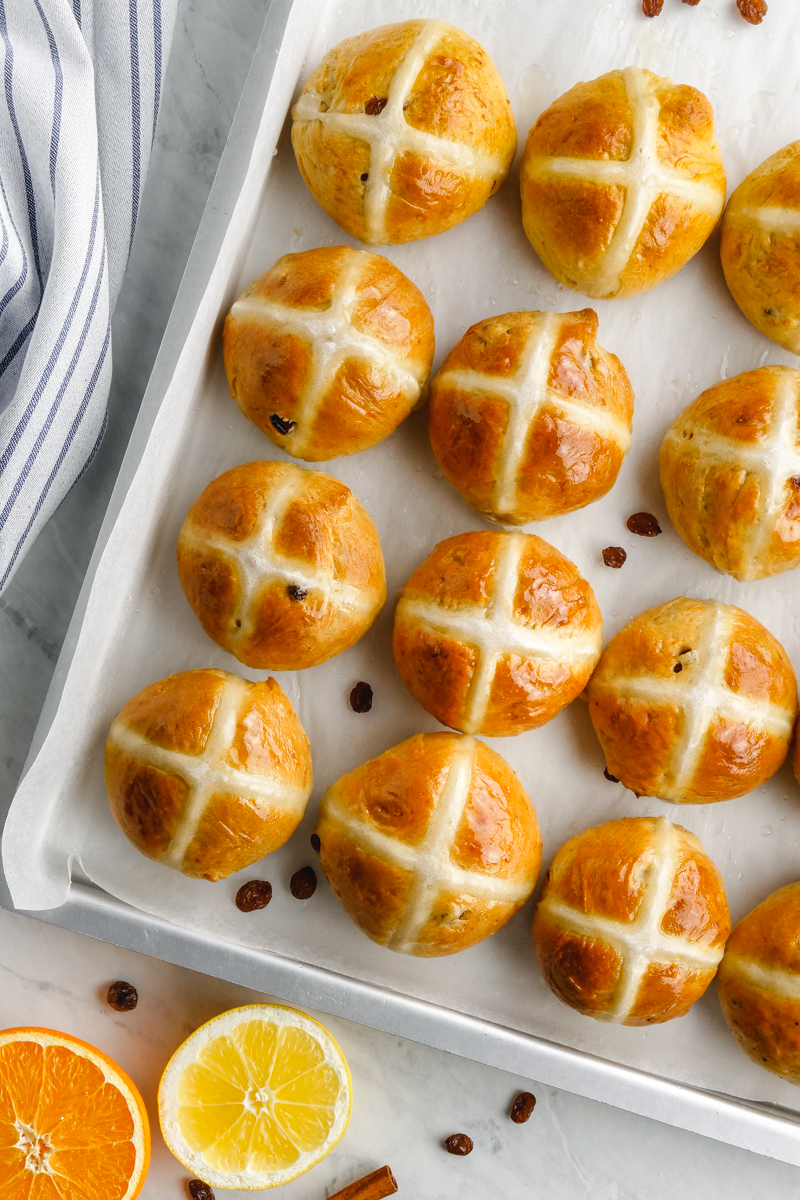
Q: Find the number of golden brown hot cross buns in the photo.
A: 13